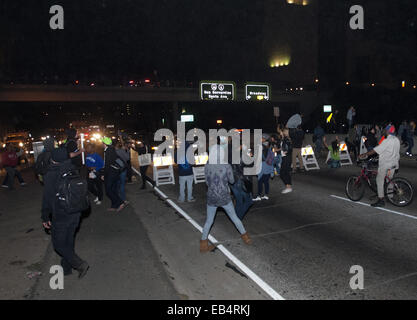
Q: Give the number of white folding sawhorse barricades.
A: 5